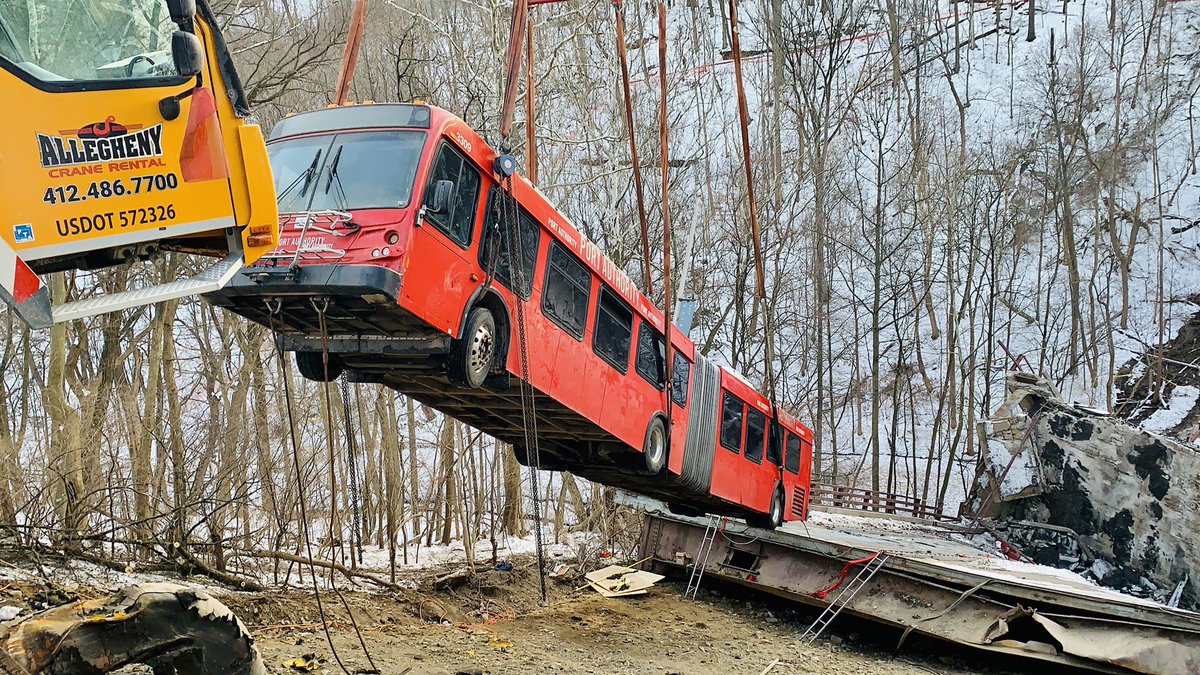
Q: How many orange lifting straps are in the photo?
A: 6